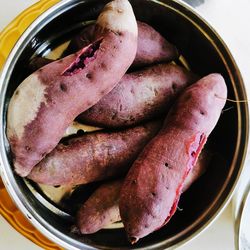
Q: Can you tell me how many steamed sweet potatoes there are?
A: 6